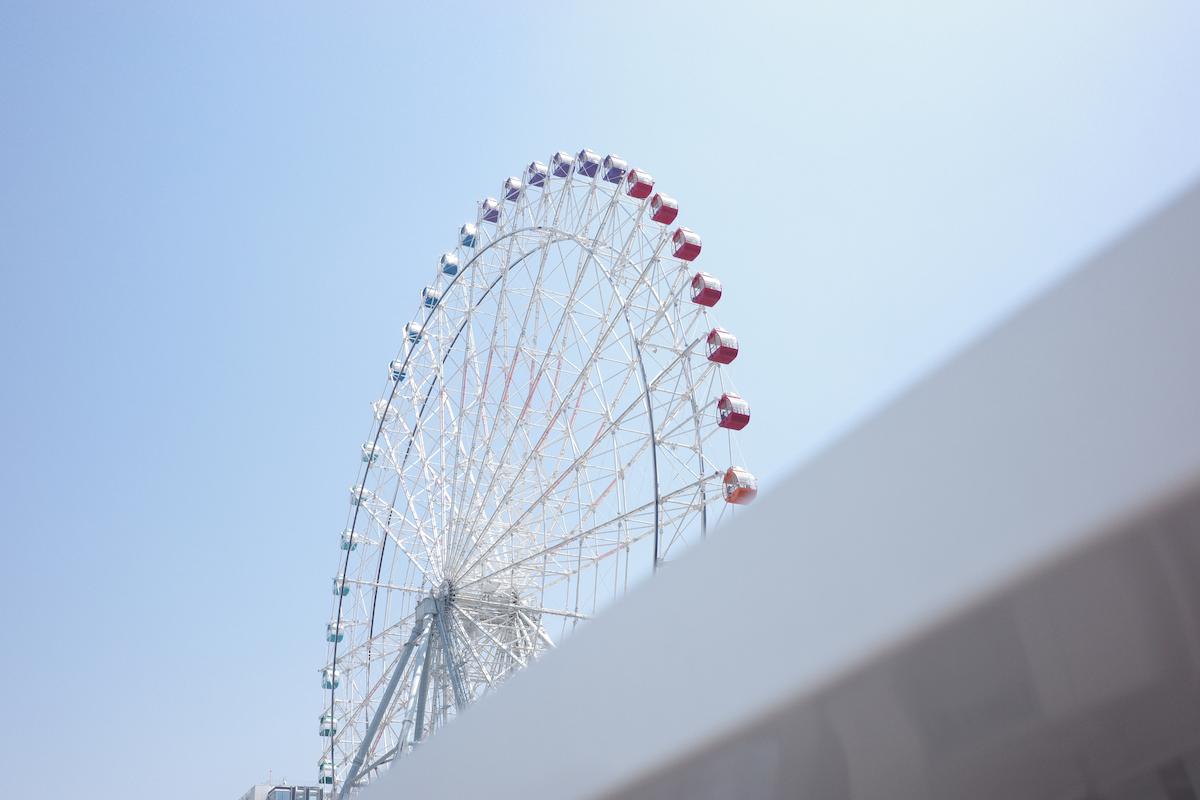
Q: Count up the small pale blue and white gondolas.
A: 14